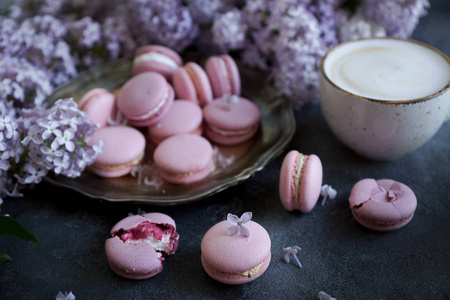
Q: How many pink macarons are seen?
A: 13